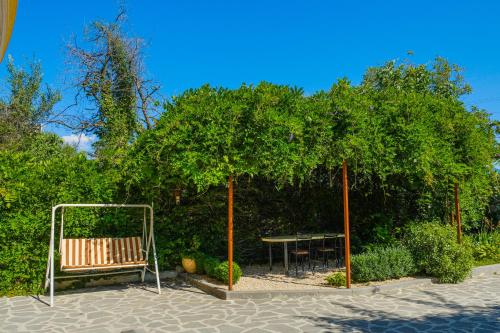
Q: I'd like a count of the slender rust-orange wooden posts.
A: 3